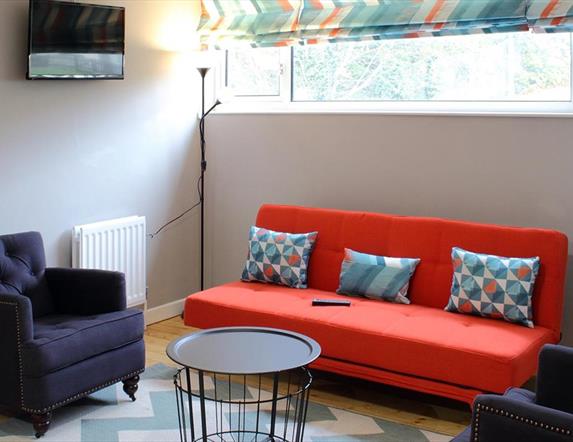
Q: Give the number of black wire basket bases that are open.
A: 1